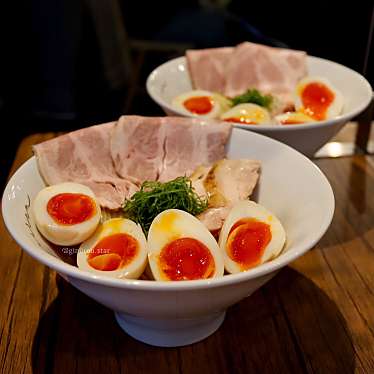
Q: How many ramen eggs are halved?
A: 8